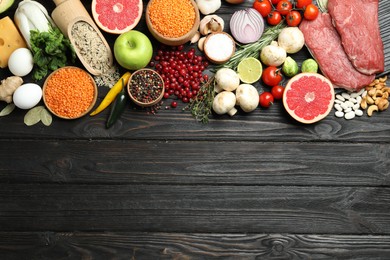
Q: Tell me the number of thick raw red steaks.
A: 2